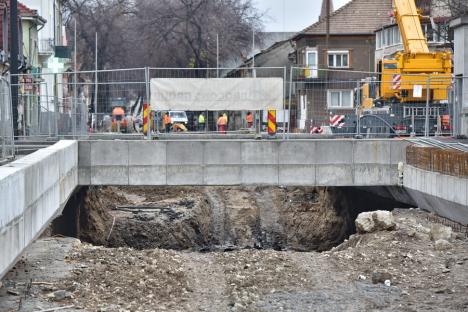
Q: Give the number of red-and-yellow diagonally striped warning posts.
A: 2